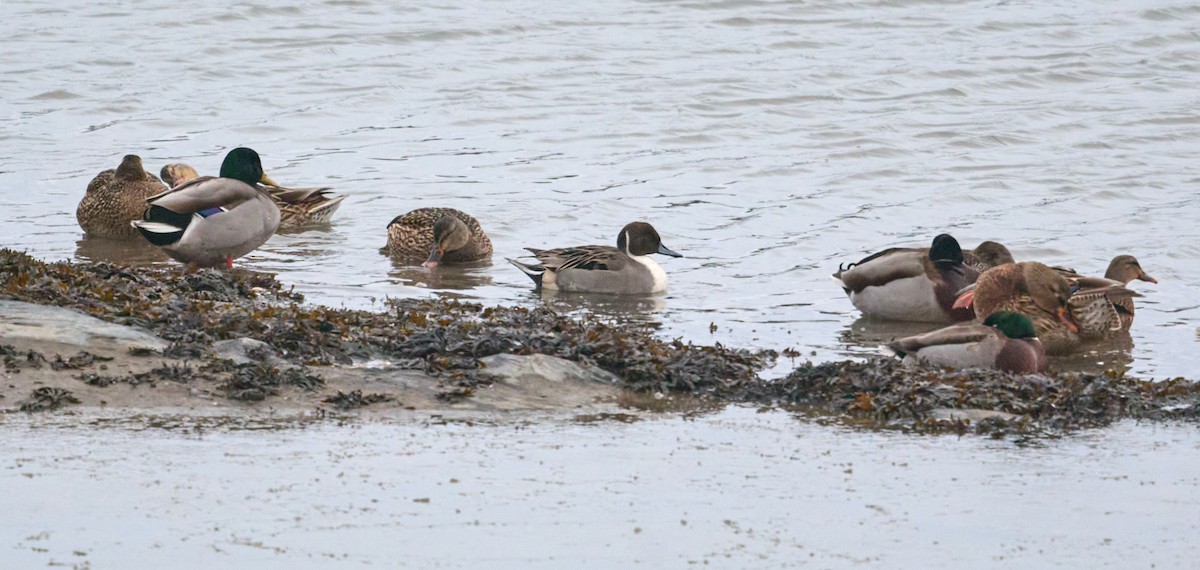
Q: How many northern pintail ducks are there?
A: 1